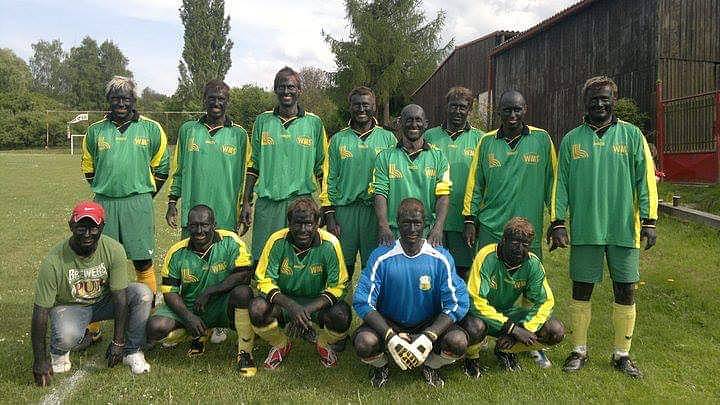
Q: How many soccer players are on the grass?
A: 12